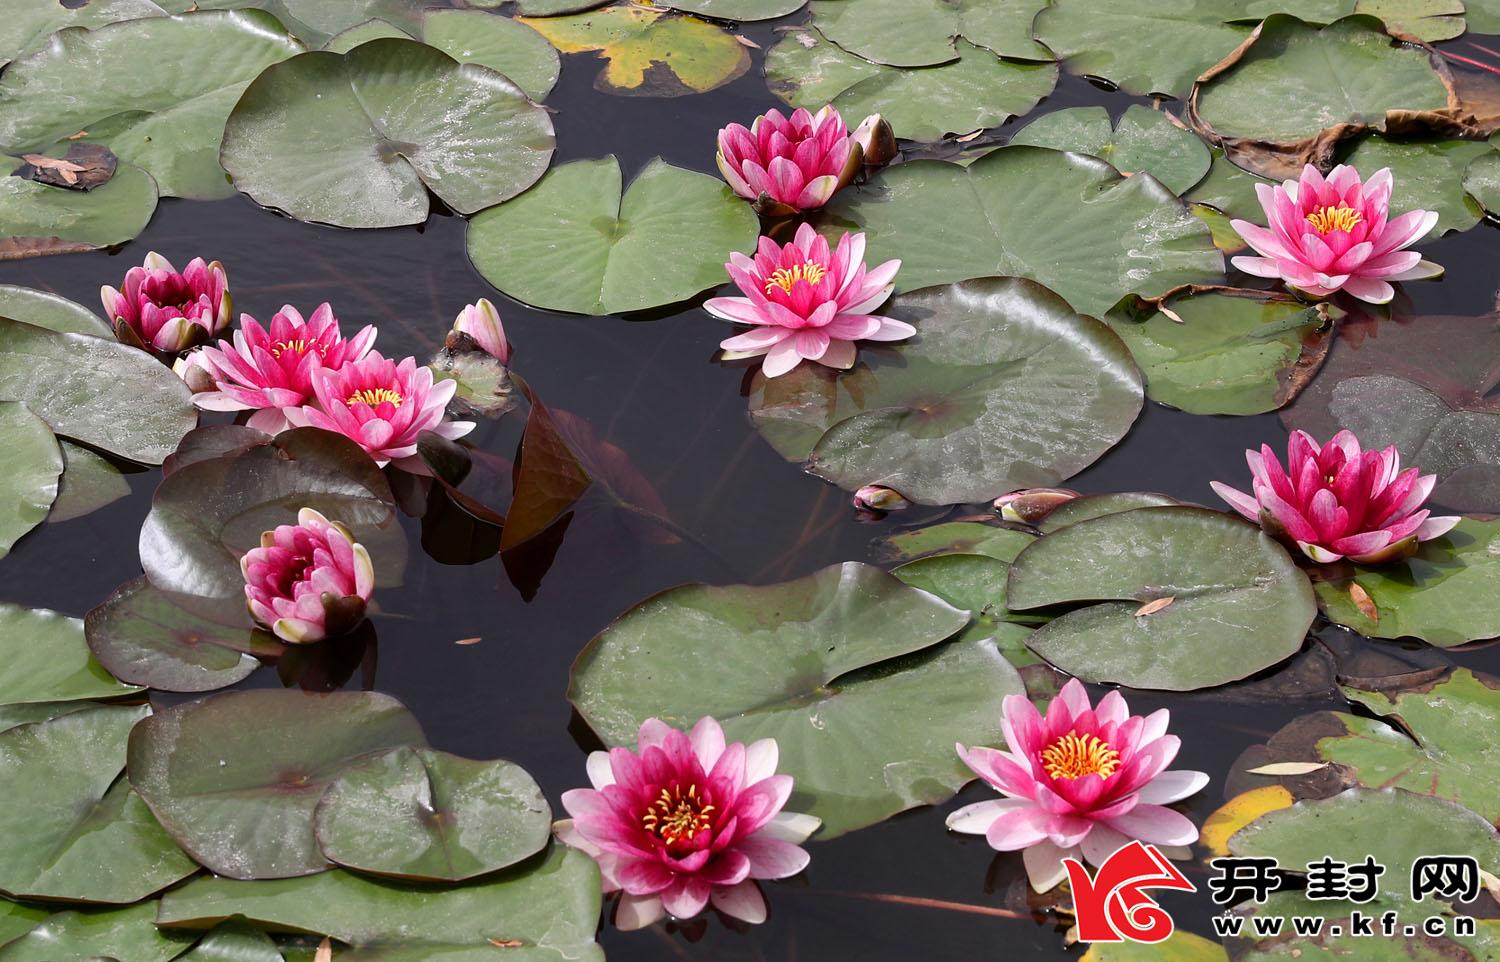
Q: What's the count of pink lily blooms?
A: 10